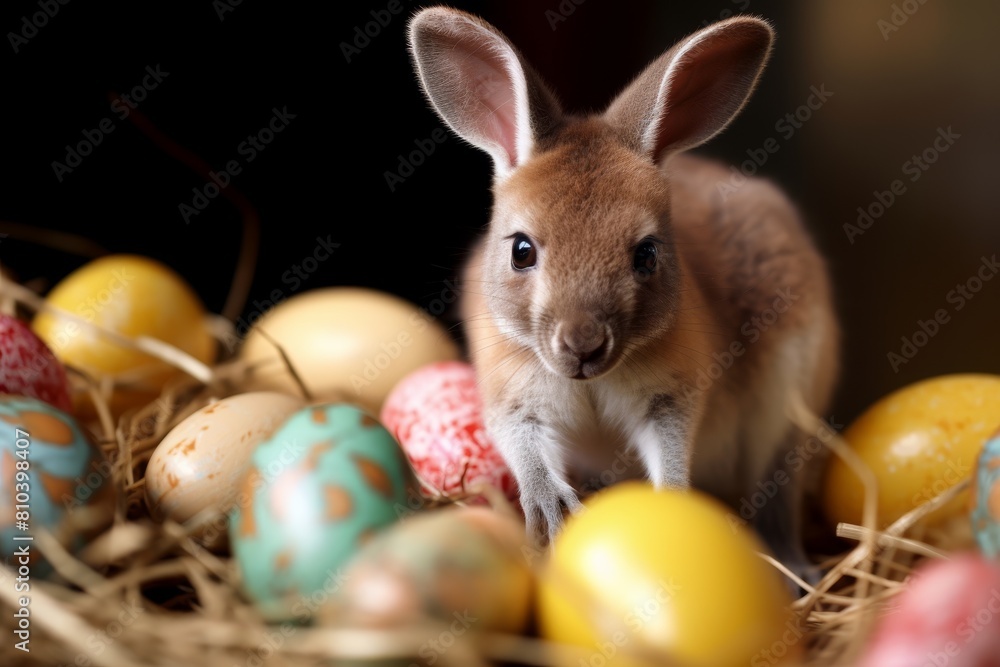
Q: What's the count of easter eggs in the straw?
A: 12